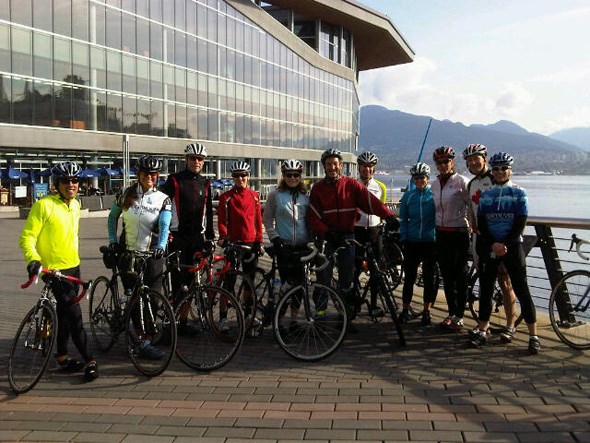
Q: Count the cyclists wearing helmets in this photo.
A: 11